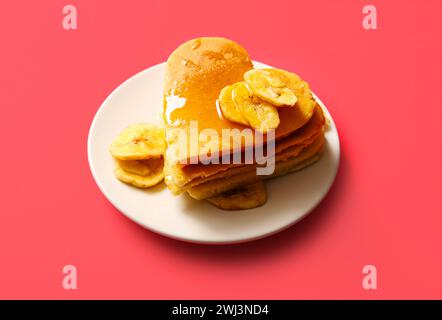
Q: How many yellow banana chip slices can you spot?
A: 6